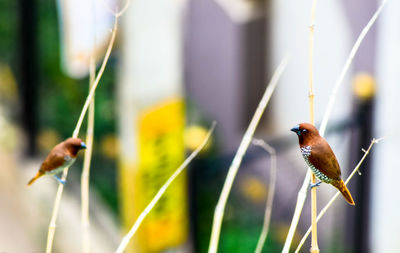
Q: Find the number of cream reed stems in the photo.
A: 8